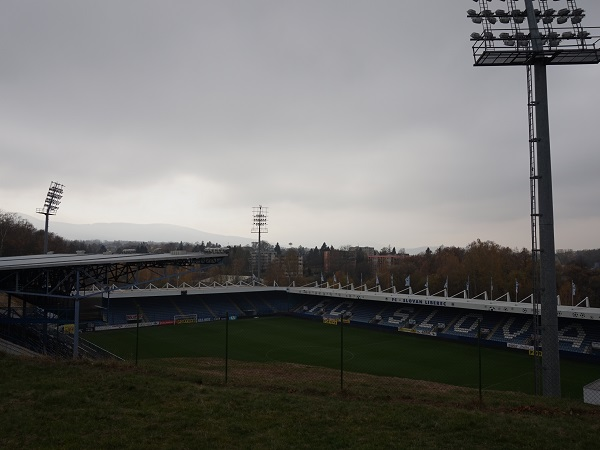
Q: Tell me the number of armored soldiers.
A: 0